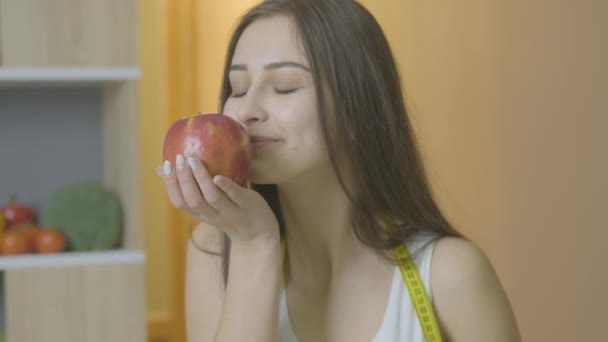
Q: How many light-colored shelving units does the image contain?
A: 1